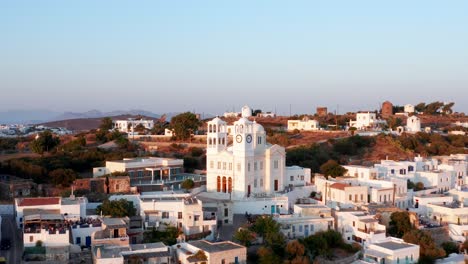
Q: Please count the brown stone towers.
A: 2